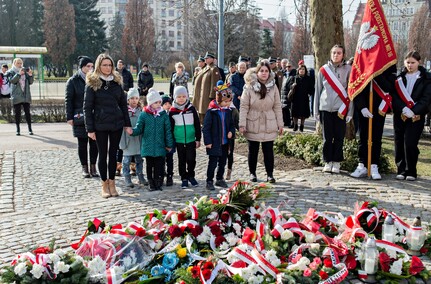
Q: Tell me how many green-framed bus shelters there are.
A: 1